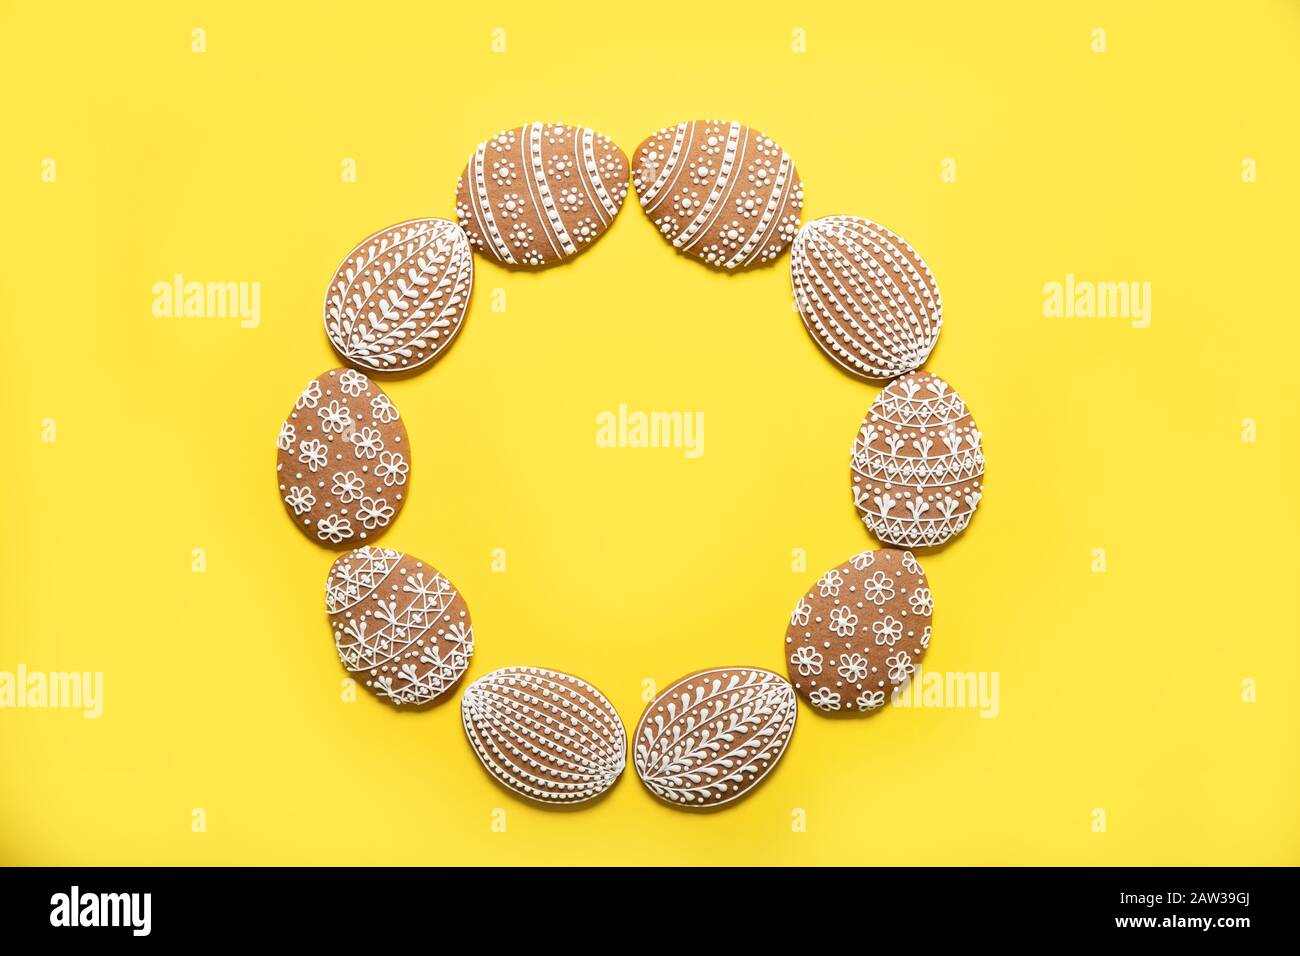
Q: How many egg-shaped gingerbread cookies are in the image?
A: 10